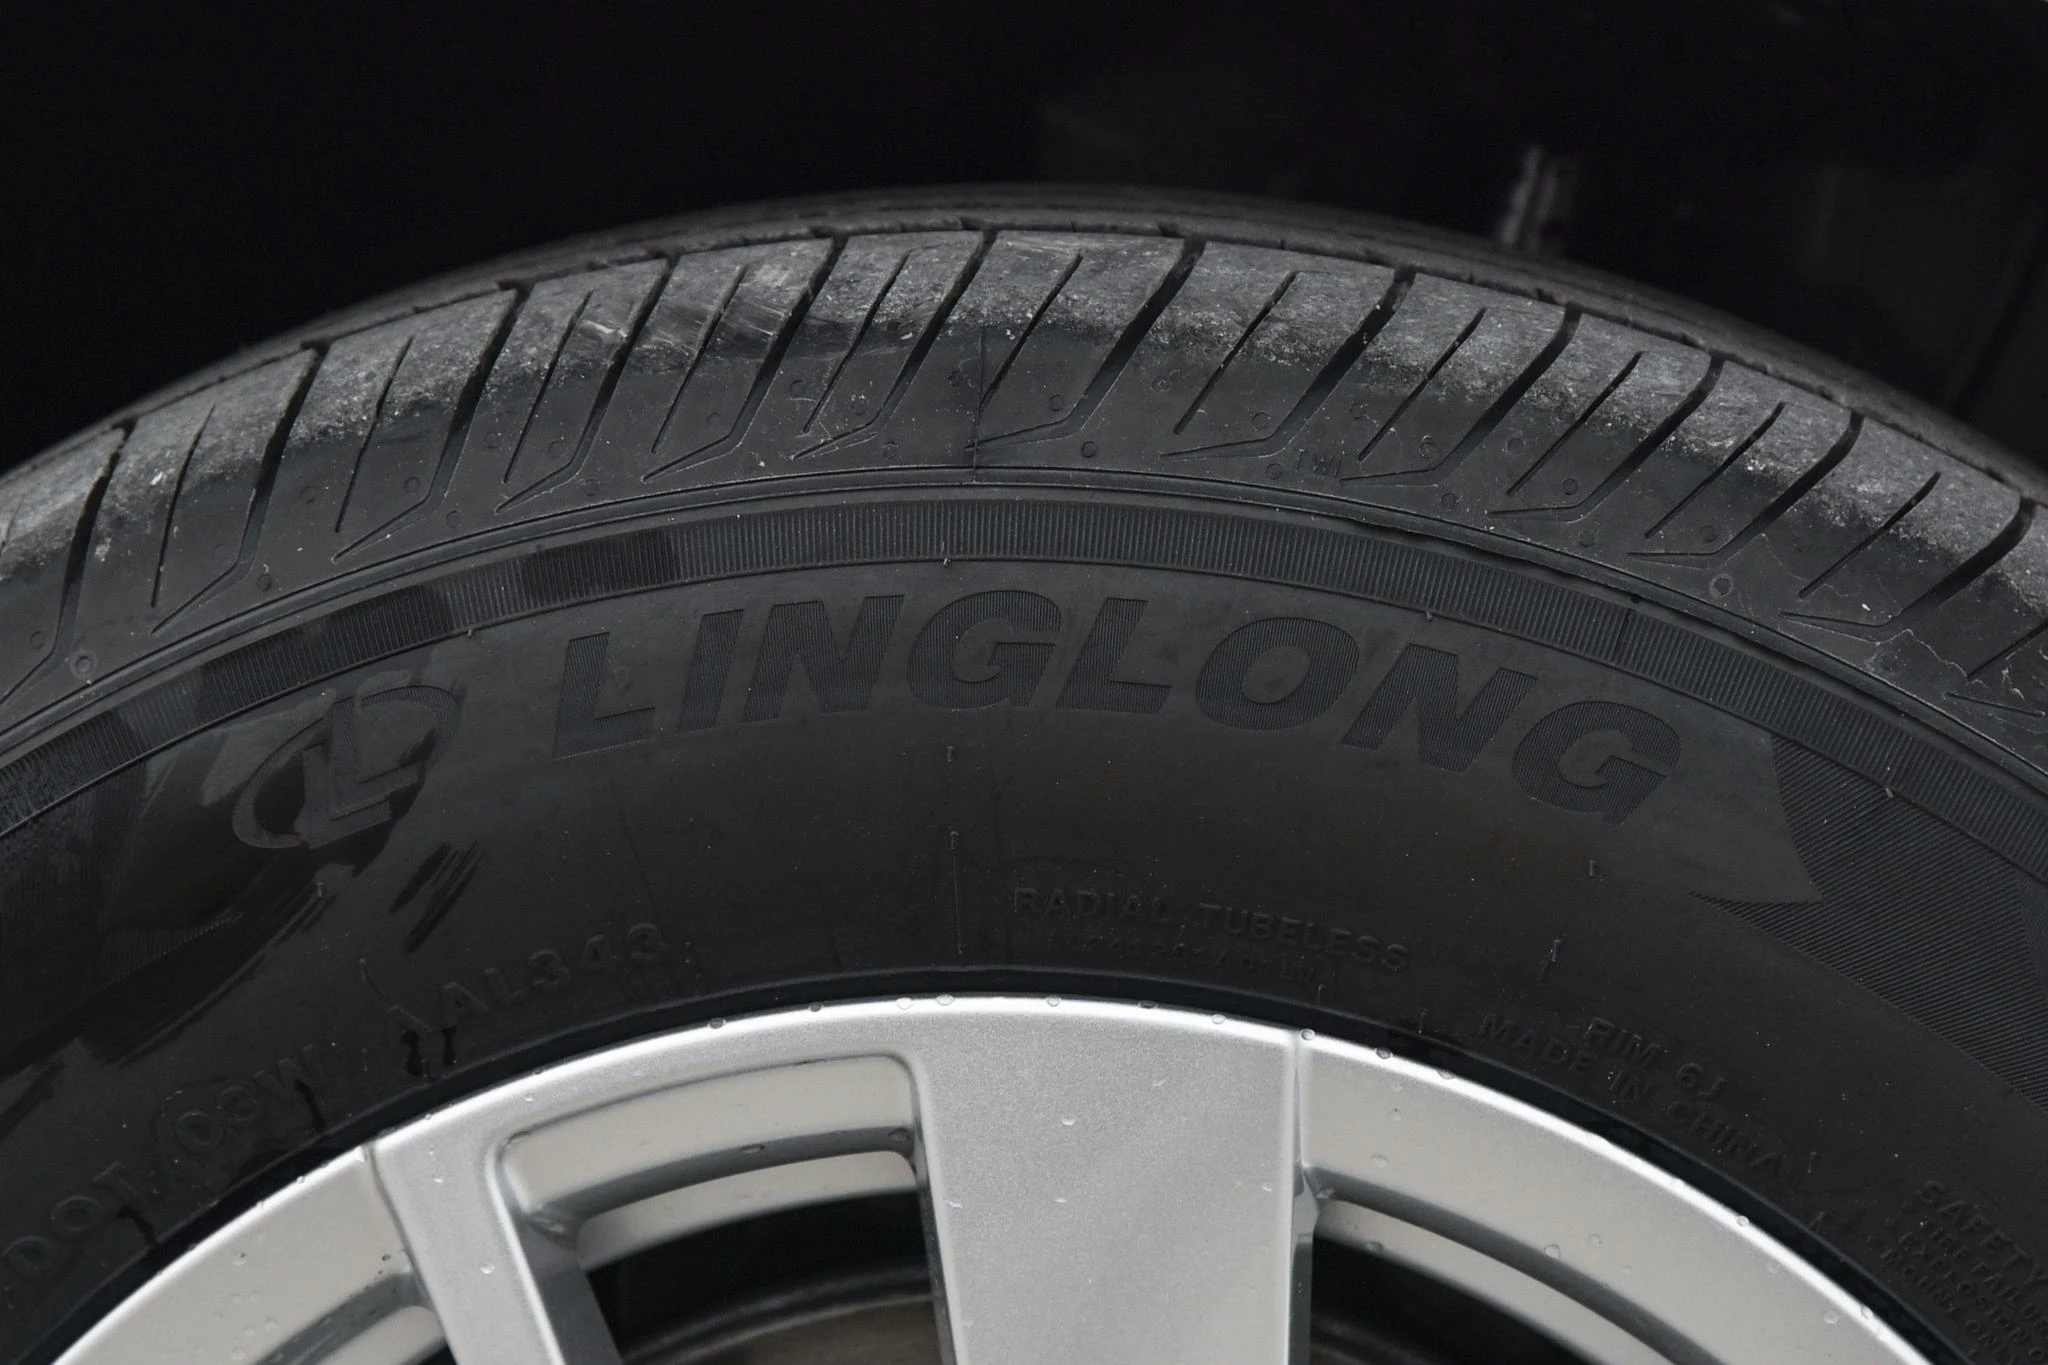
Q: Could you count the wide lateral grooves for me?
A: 12